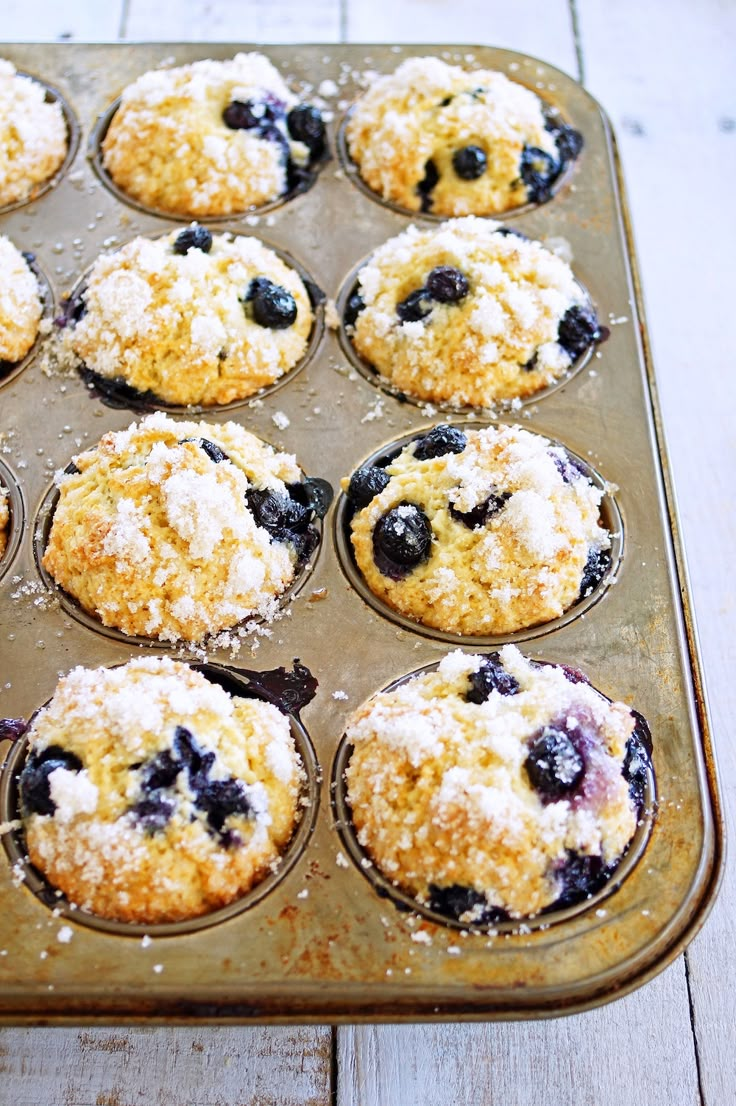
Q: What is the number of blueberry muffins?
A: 11